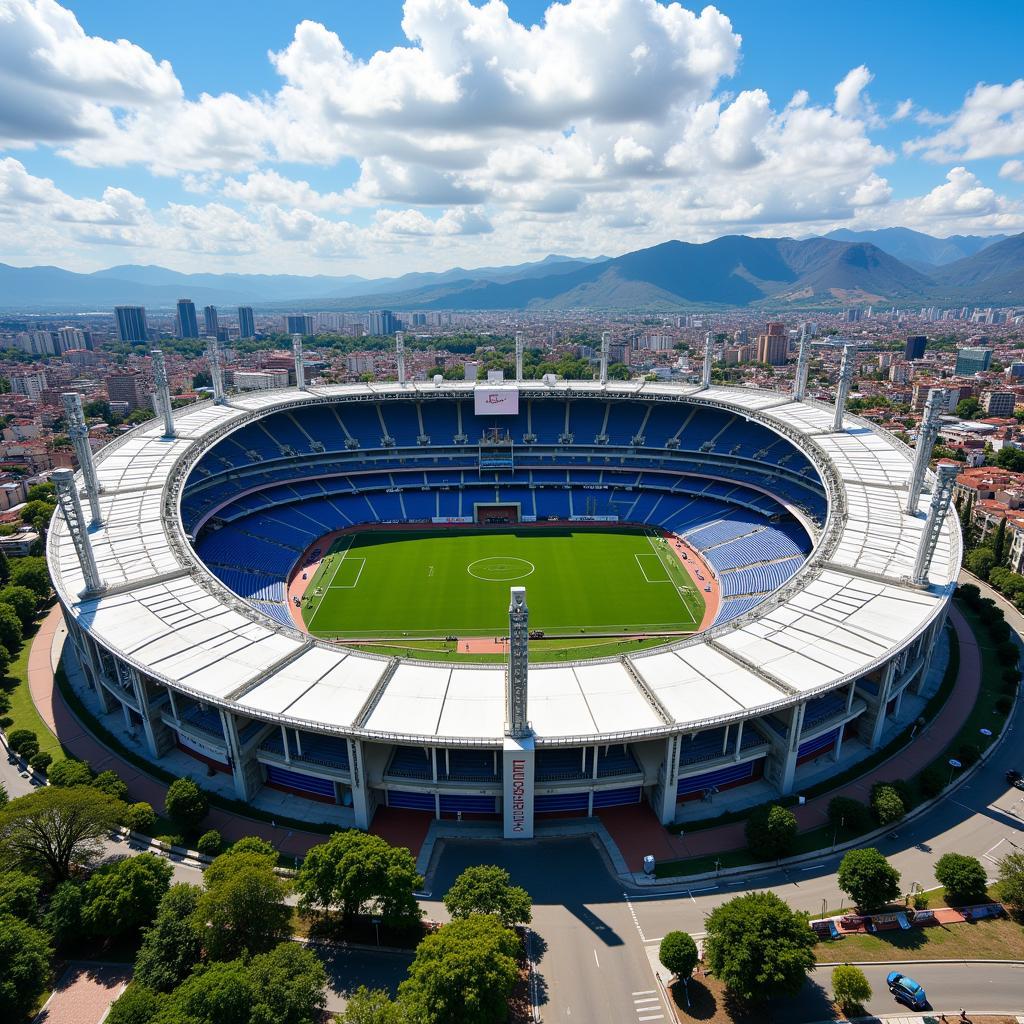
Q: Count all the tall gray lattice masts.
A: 14